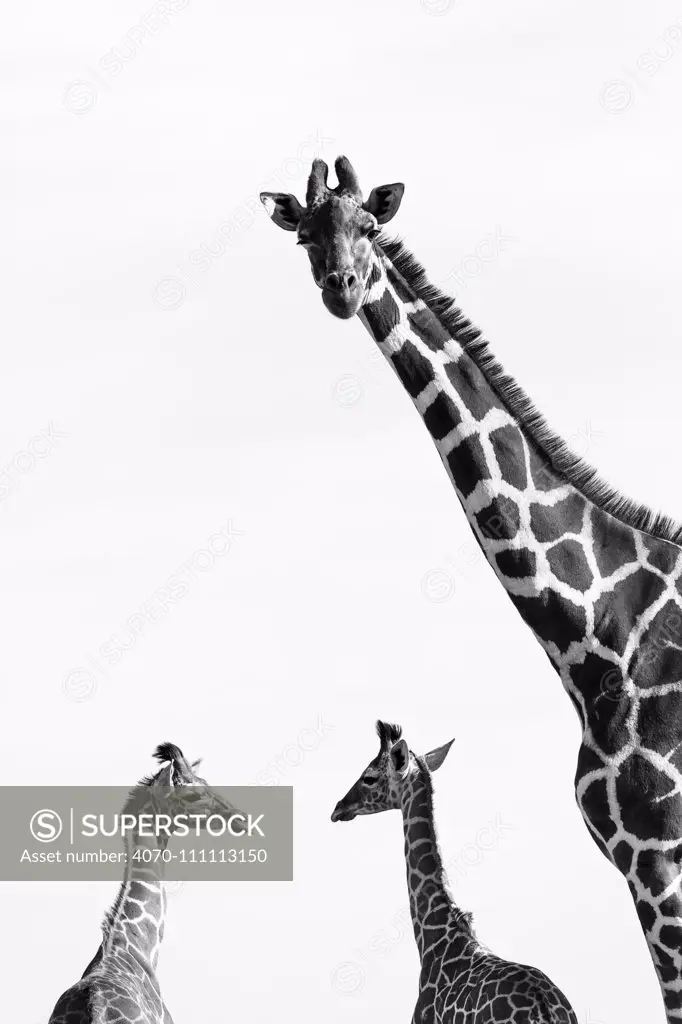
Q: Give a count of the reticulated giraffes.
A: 3